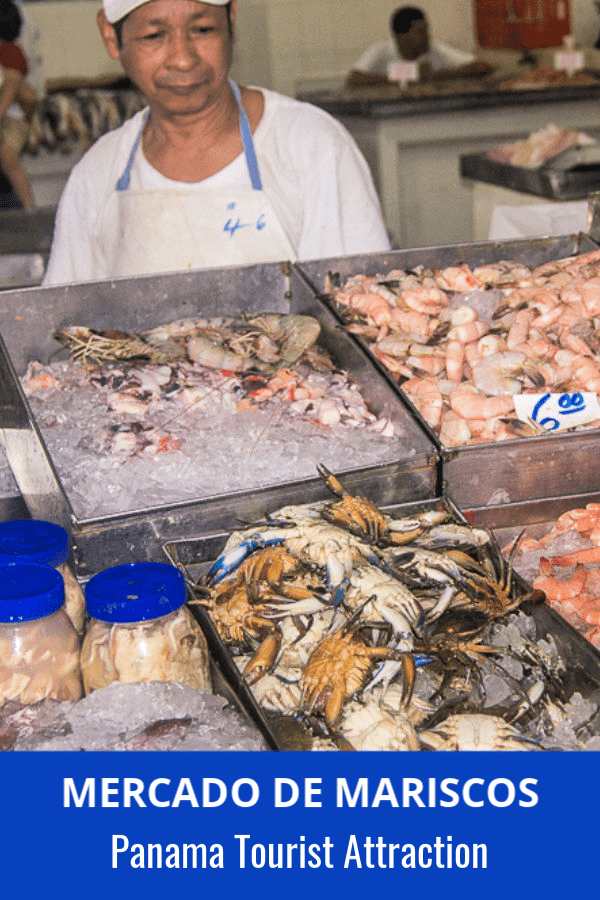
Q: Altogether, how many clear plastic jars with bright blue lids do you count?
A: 3